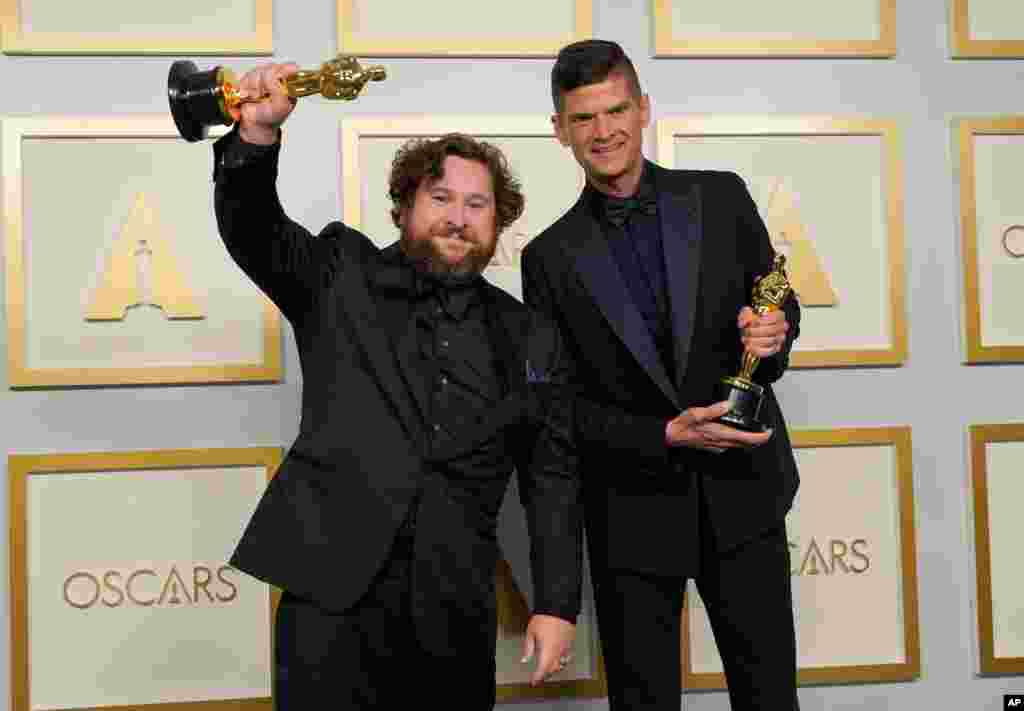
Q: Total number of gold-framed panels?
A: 12